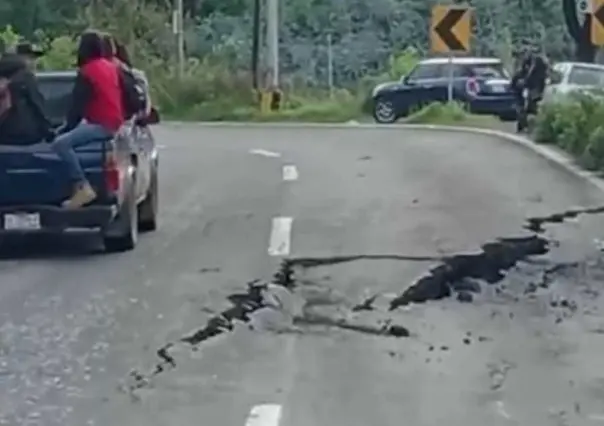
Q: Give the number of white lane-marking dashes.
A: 4